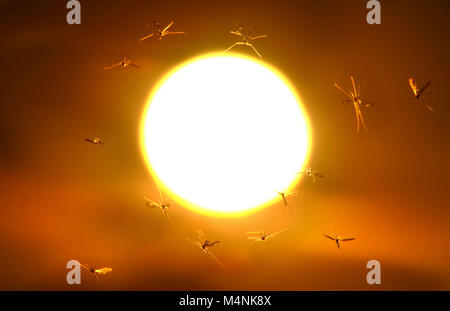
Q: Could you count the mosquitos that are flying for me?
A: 13